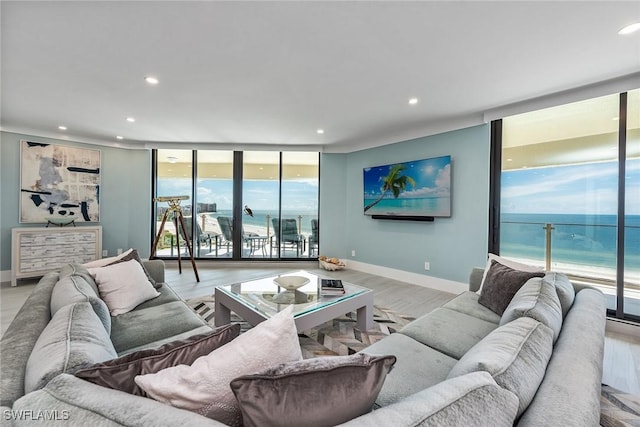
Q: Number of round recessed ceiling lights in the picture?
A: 7